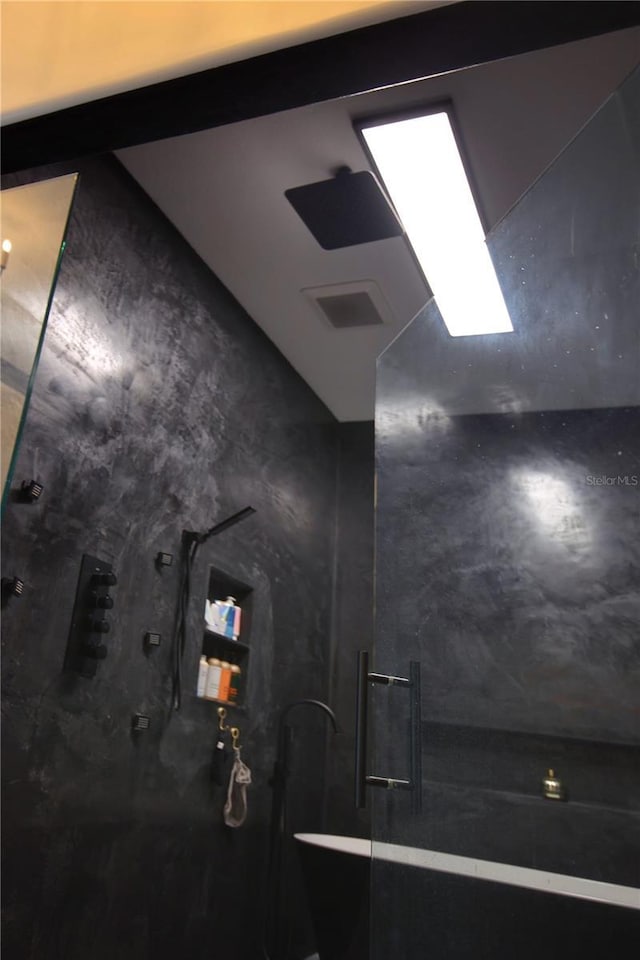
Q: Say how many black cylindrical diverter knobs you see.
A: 4